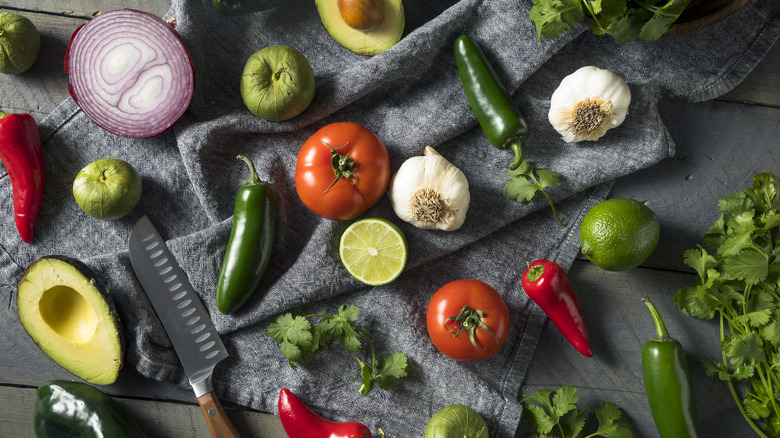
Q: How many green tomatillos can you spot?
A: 4